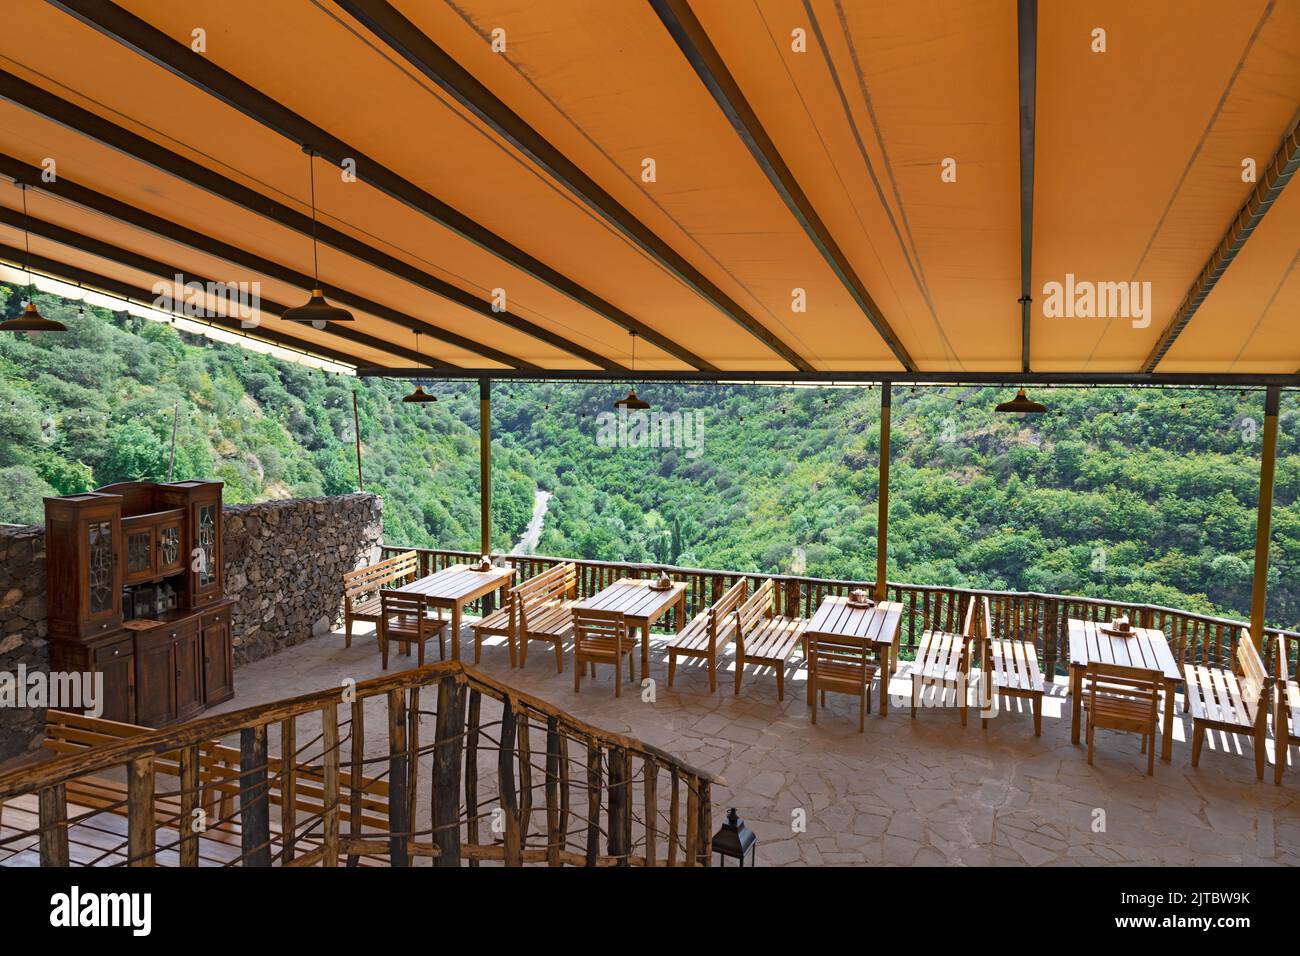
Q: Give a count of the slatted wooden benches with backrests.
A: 11